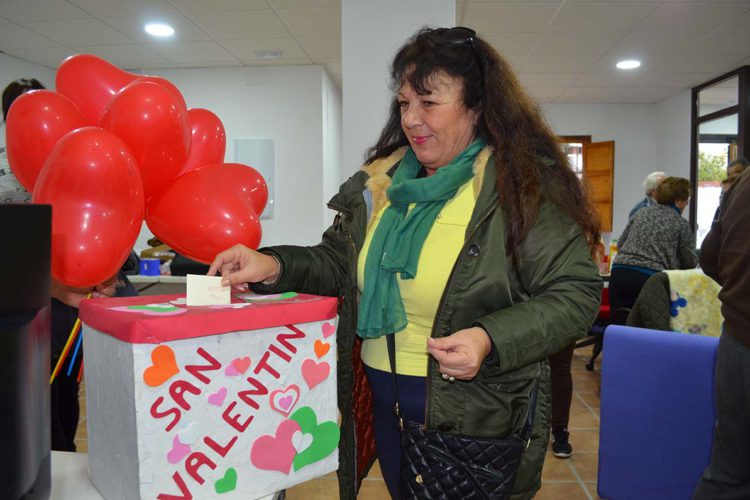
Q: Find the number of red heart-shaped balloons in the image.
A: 6